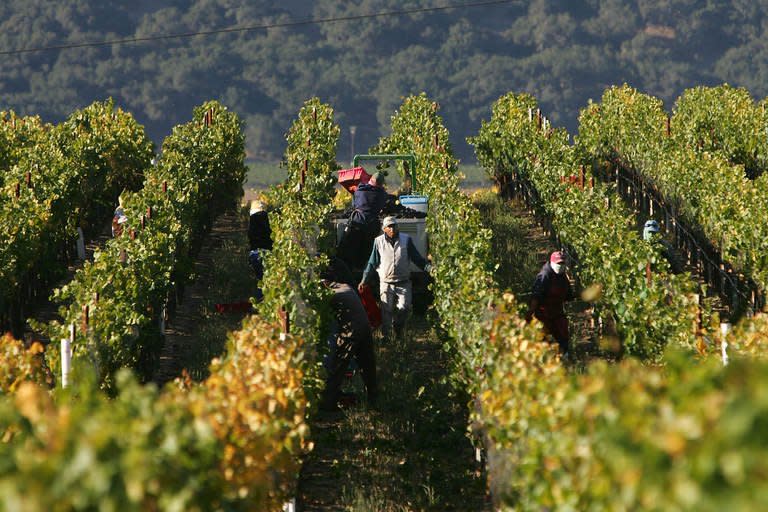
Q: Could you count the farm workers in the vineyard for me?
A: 7